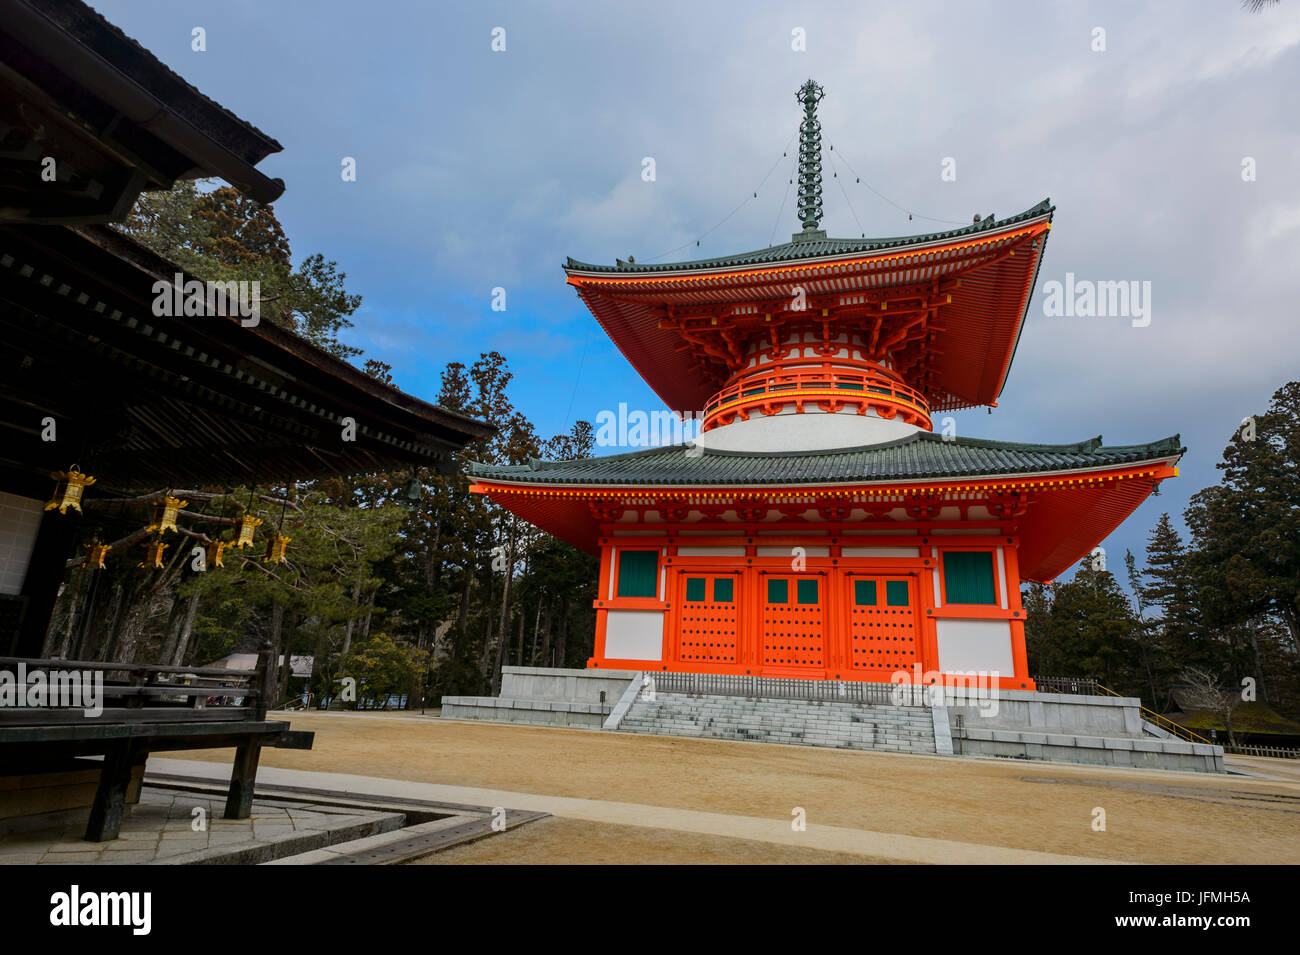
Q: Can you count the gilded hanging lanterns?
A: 7